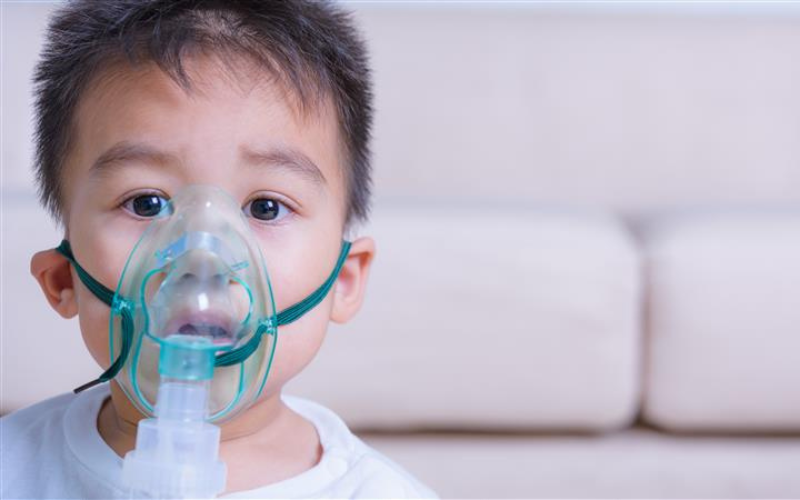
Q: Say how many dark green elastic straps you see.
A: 2